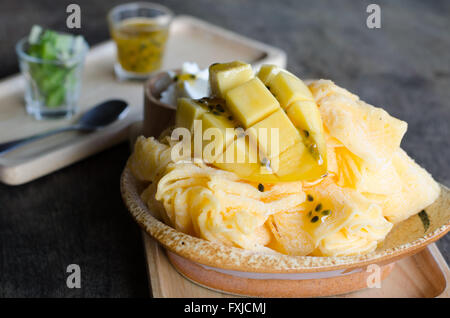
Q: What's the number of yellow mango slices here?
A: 10